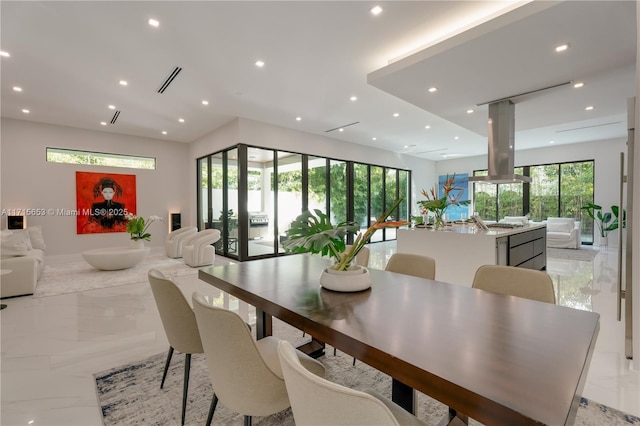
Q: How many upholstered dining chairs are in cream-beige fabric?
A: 6